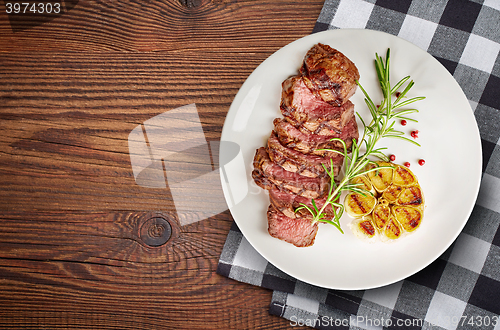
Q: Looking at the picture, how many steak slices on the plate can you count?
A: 7